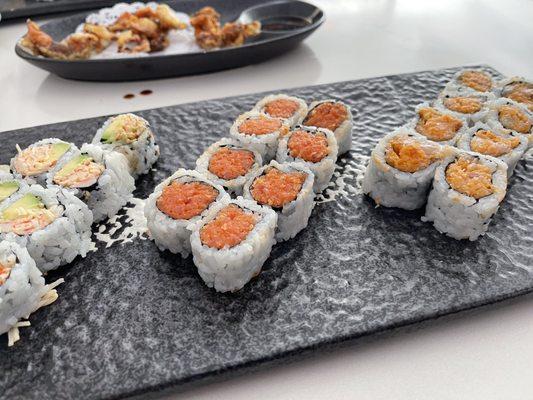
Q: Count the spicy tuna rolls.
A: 8